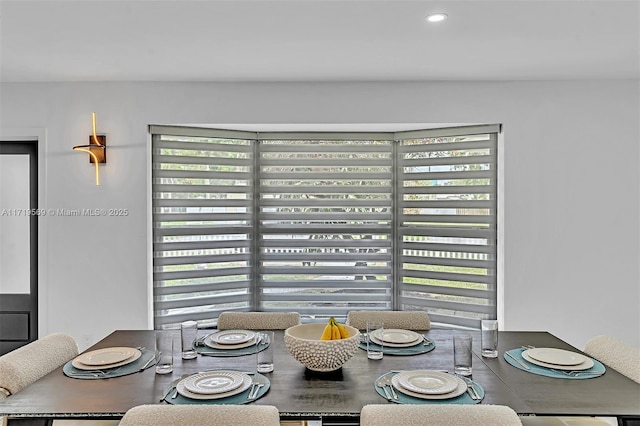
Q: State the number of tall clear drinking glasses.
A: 6